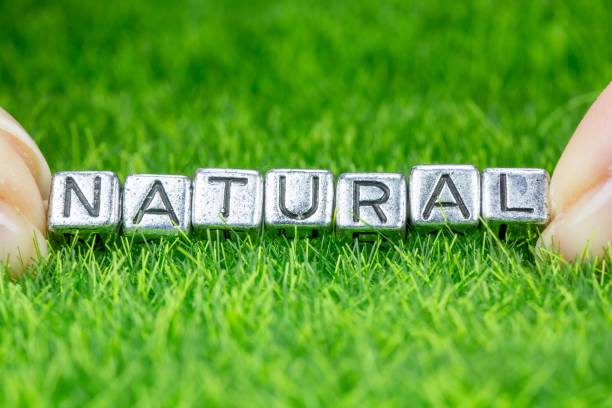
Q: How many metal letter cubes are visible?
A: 7